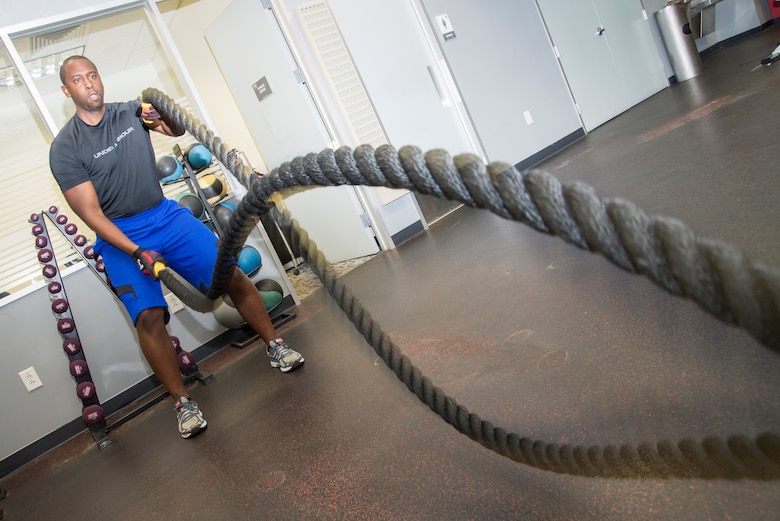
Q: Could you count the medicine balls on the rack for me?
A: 8